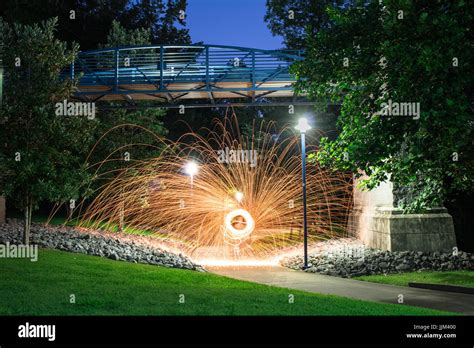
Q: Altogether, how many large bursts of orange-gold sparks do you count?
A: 1